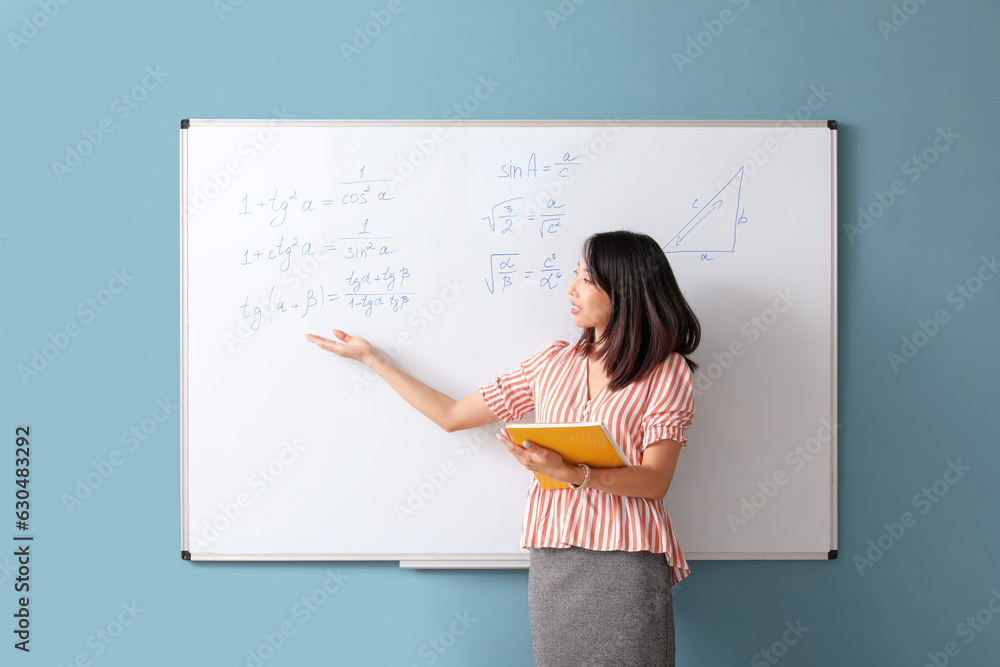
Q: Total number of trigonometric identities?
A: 3